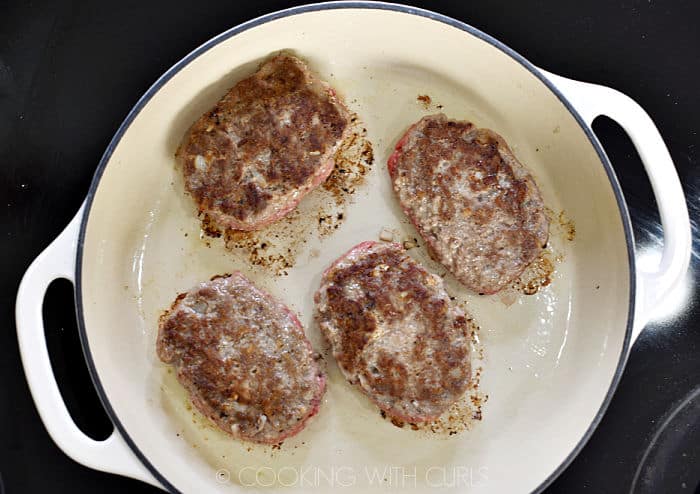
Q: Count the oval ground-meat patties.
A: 4